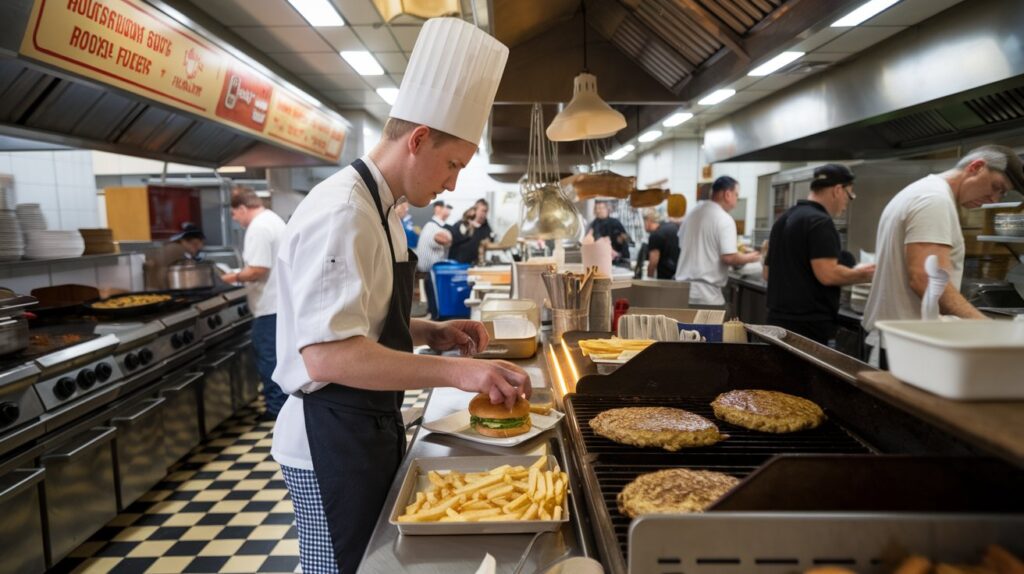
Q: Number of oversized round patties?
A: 3